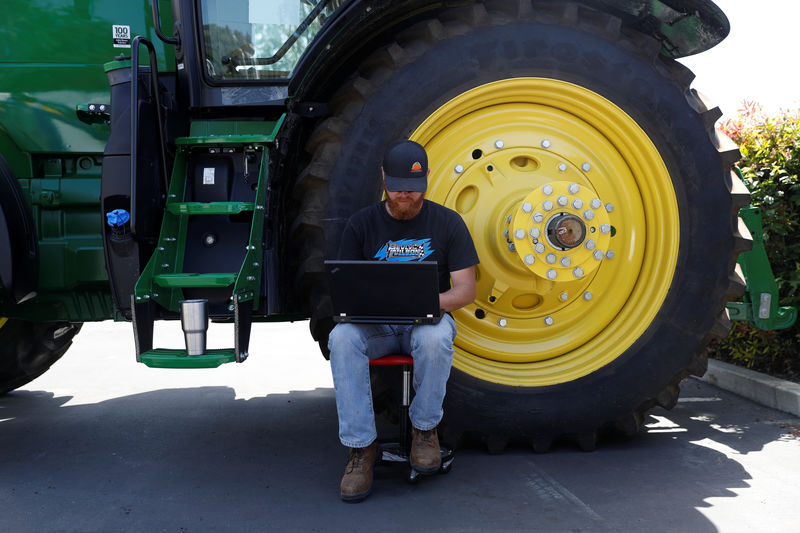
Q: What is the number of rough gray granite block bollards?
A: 0